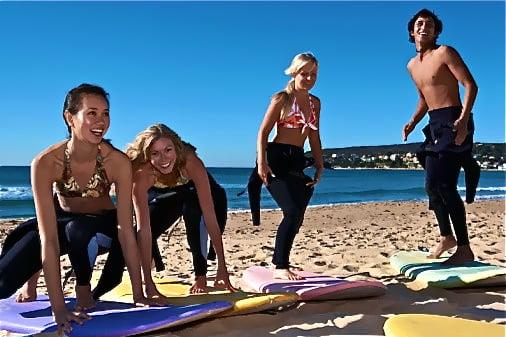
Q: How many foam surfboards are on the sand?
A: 5